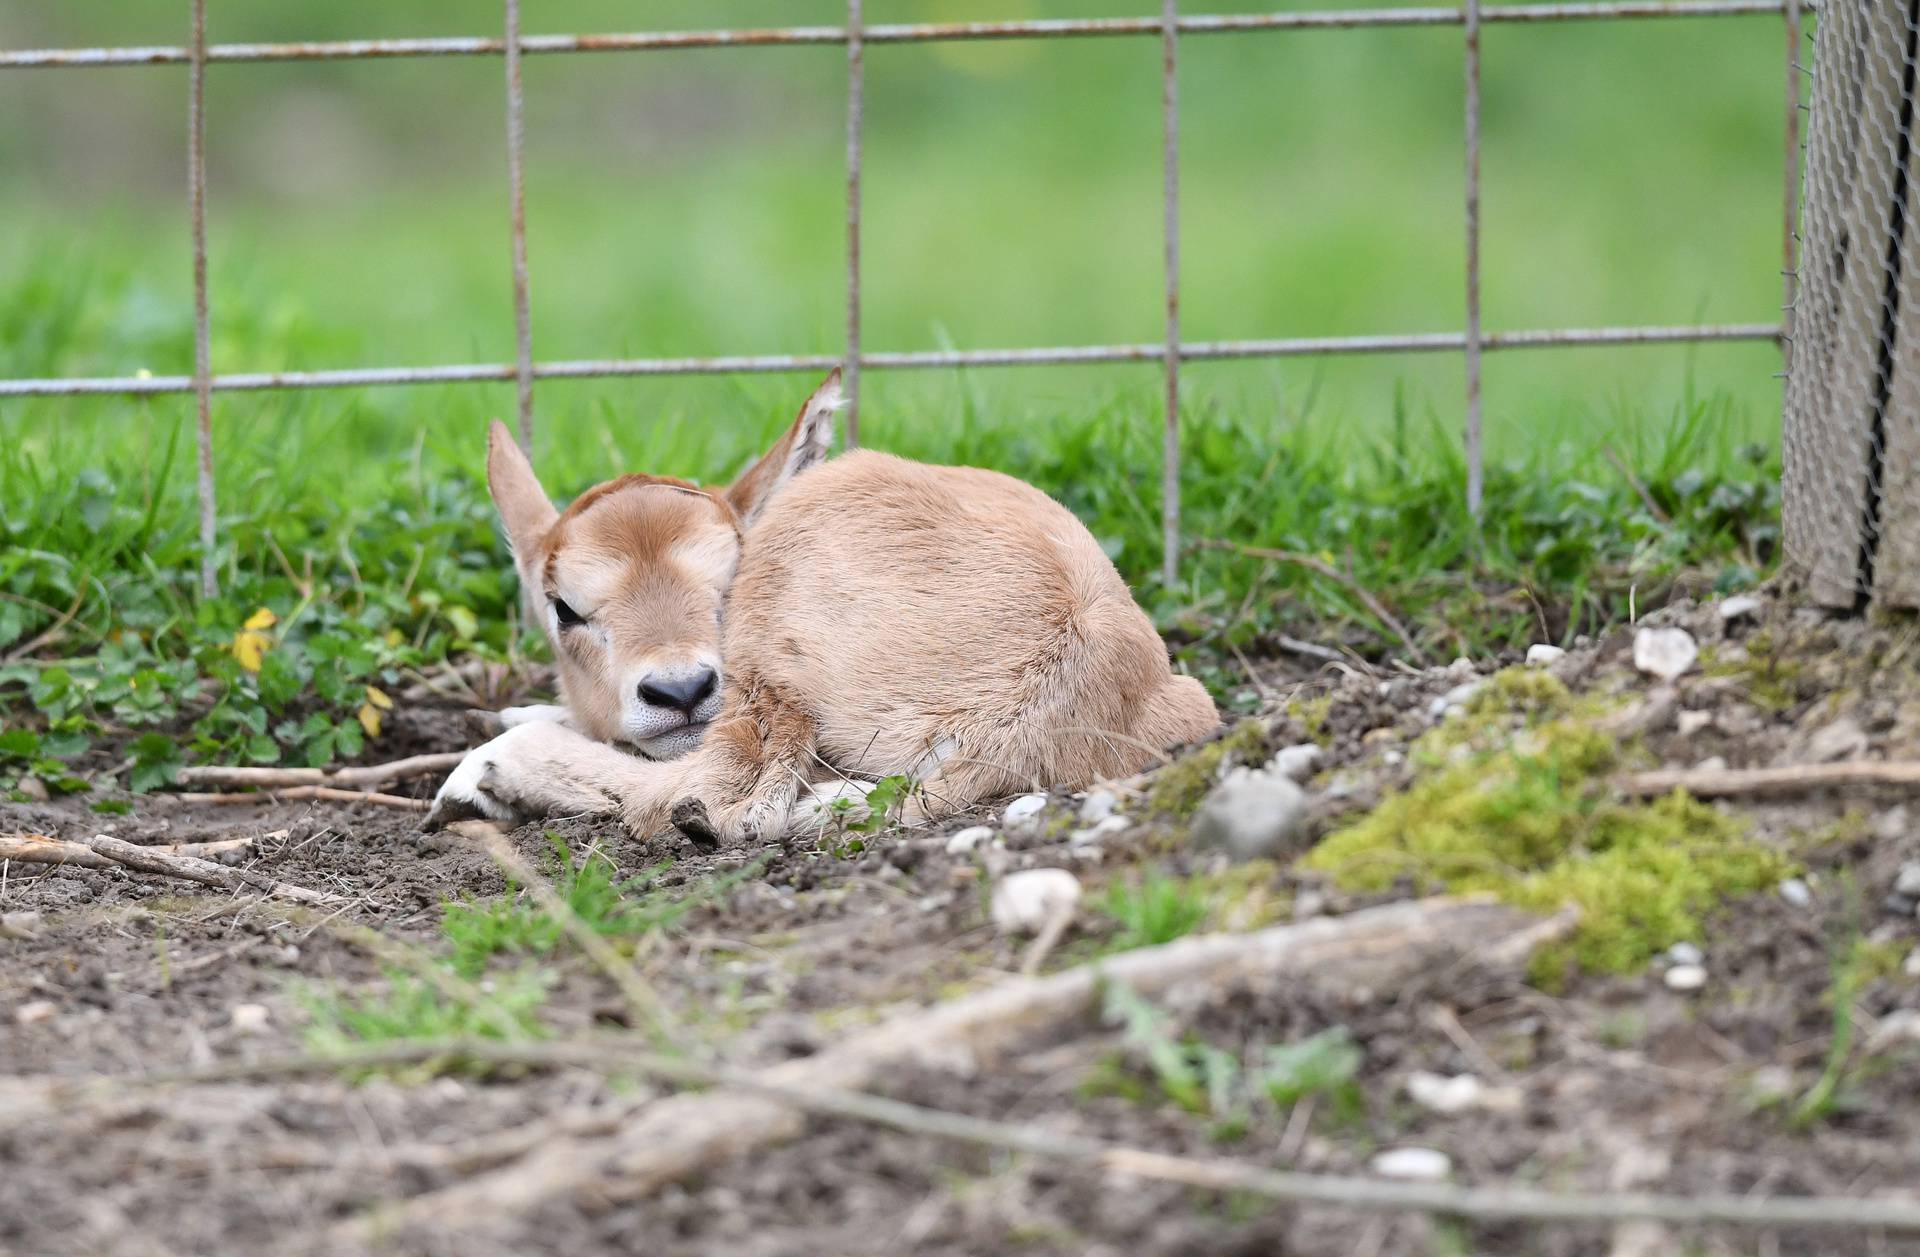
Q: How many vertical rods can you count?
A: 6